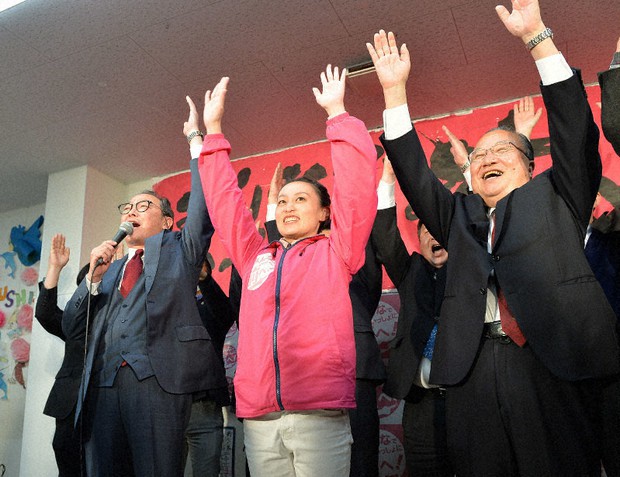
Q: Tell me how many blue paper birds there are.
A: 1